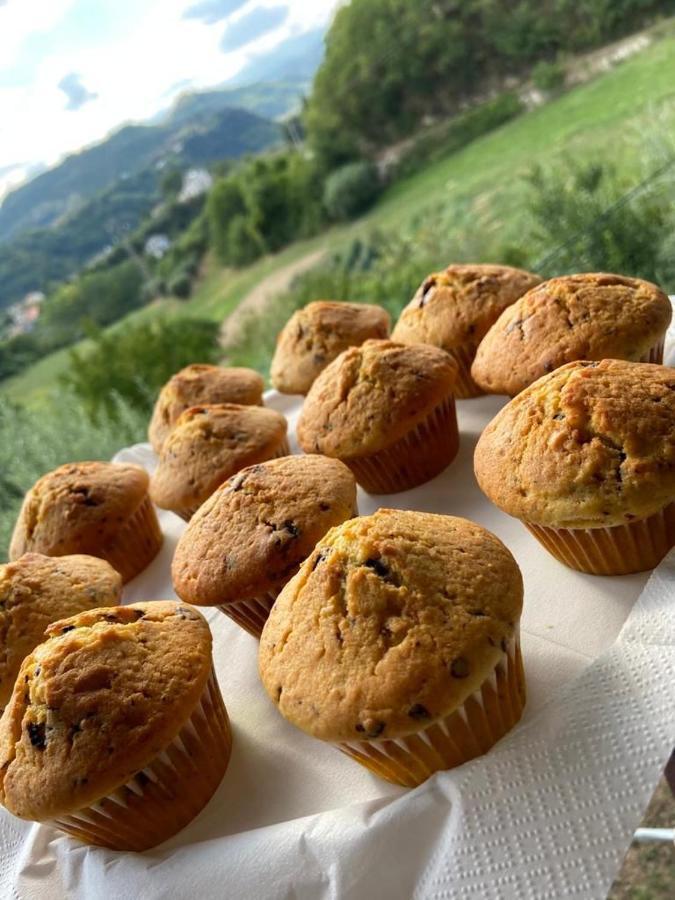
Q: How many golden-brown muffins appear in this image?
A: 12